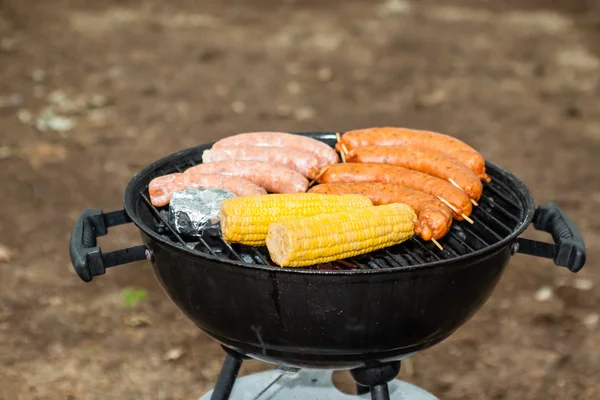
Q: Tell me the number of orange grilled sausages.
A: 4